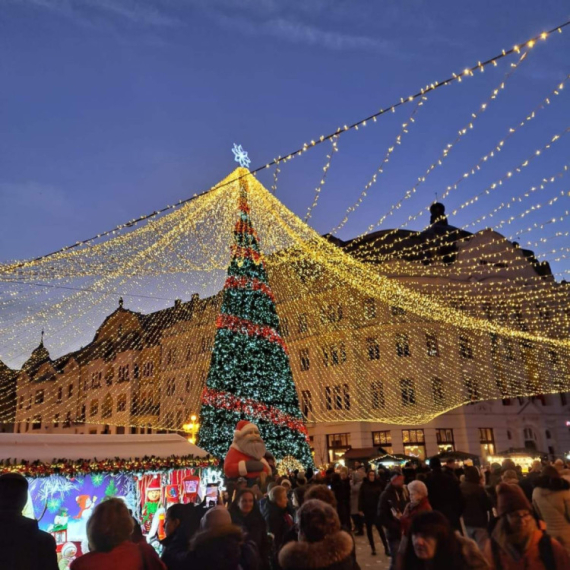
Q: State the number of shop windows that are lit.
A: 5